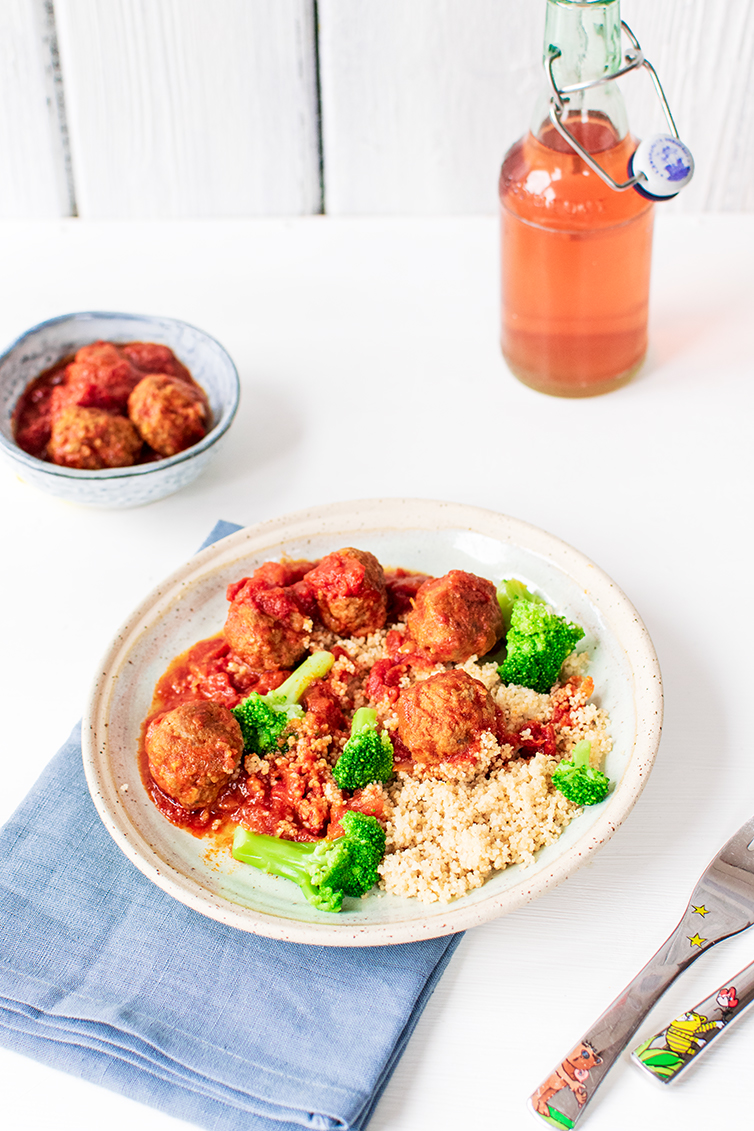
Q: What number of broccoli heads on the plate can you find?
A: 5